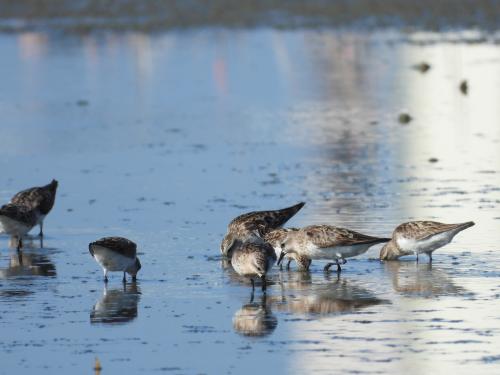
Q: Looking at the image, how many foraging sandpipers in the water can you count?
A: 8